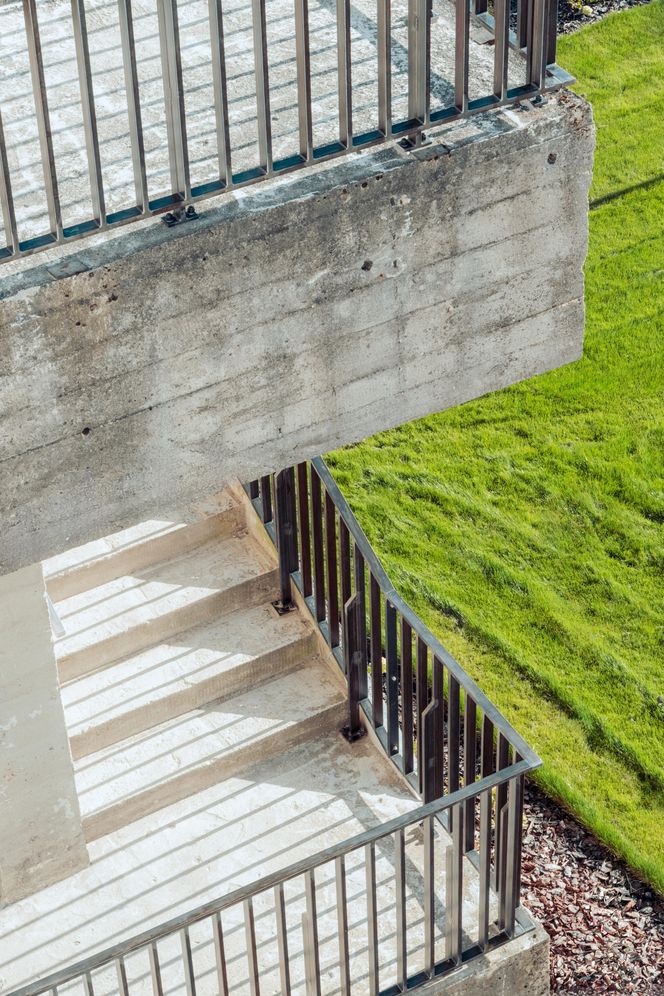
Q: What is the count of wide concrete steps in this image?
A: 4